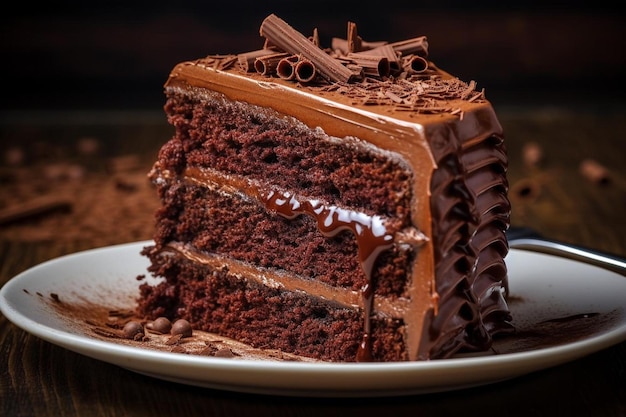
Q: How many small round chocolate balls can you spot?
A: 3